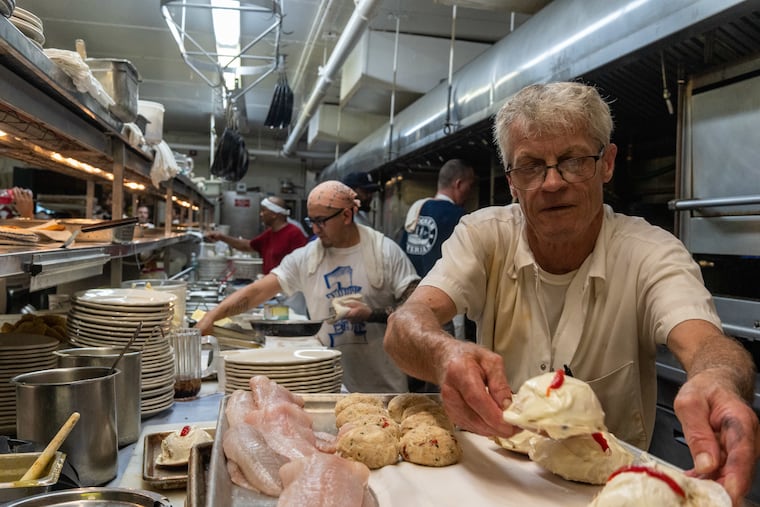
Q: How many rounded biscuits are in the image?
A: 8